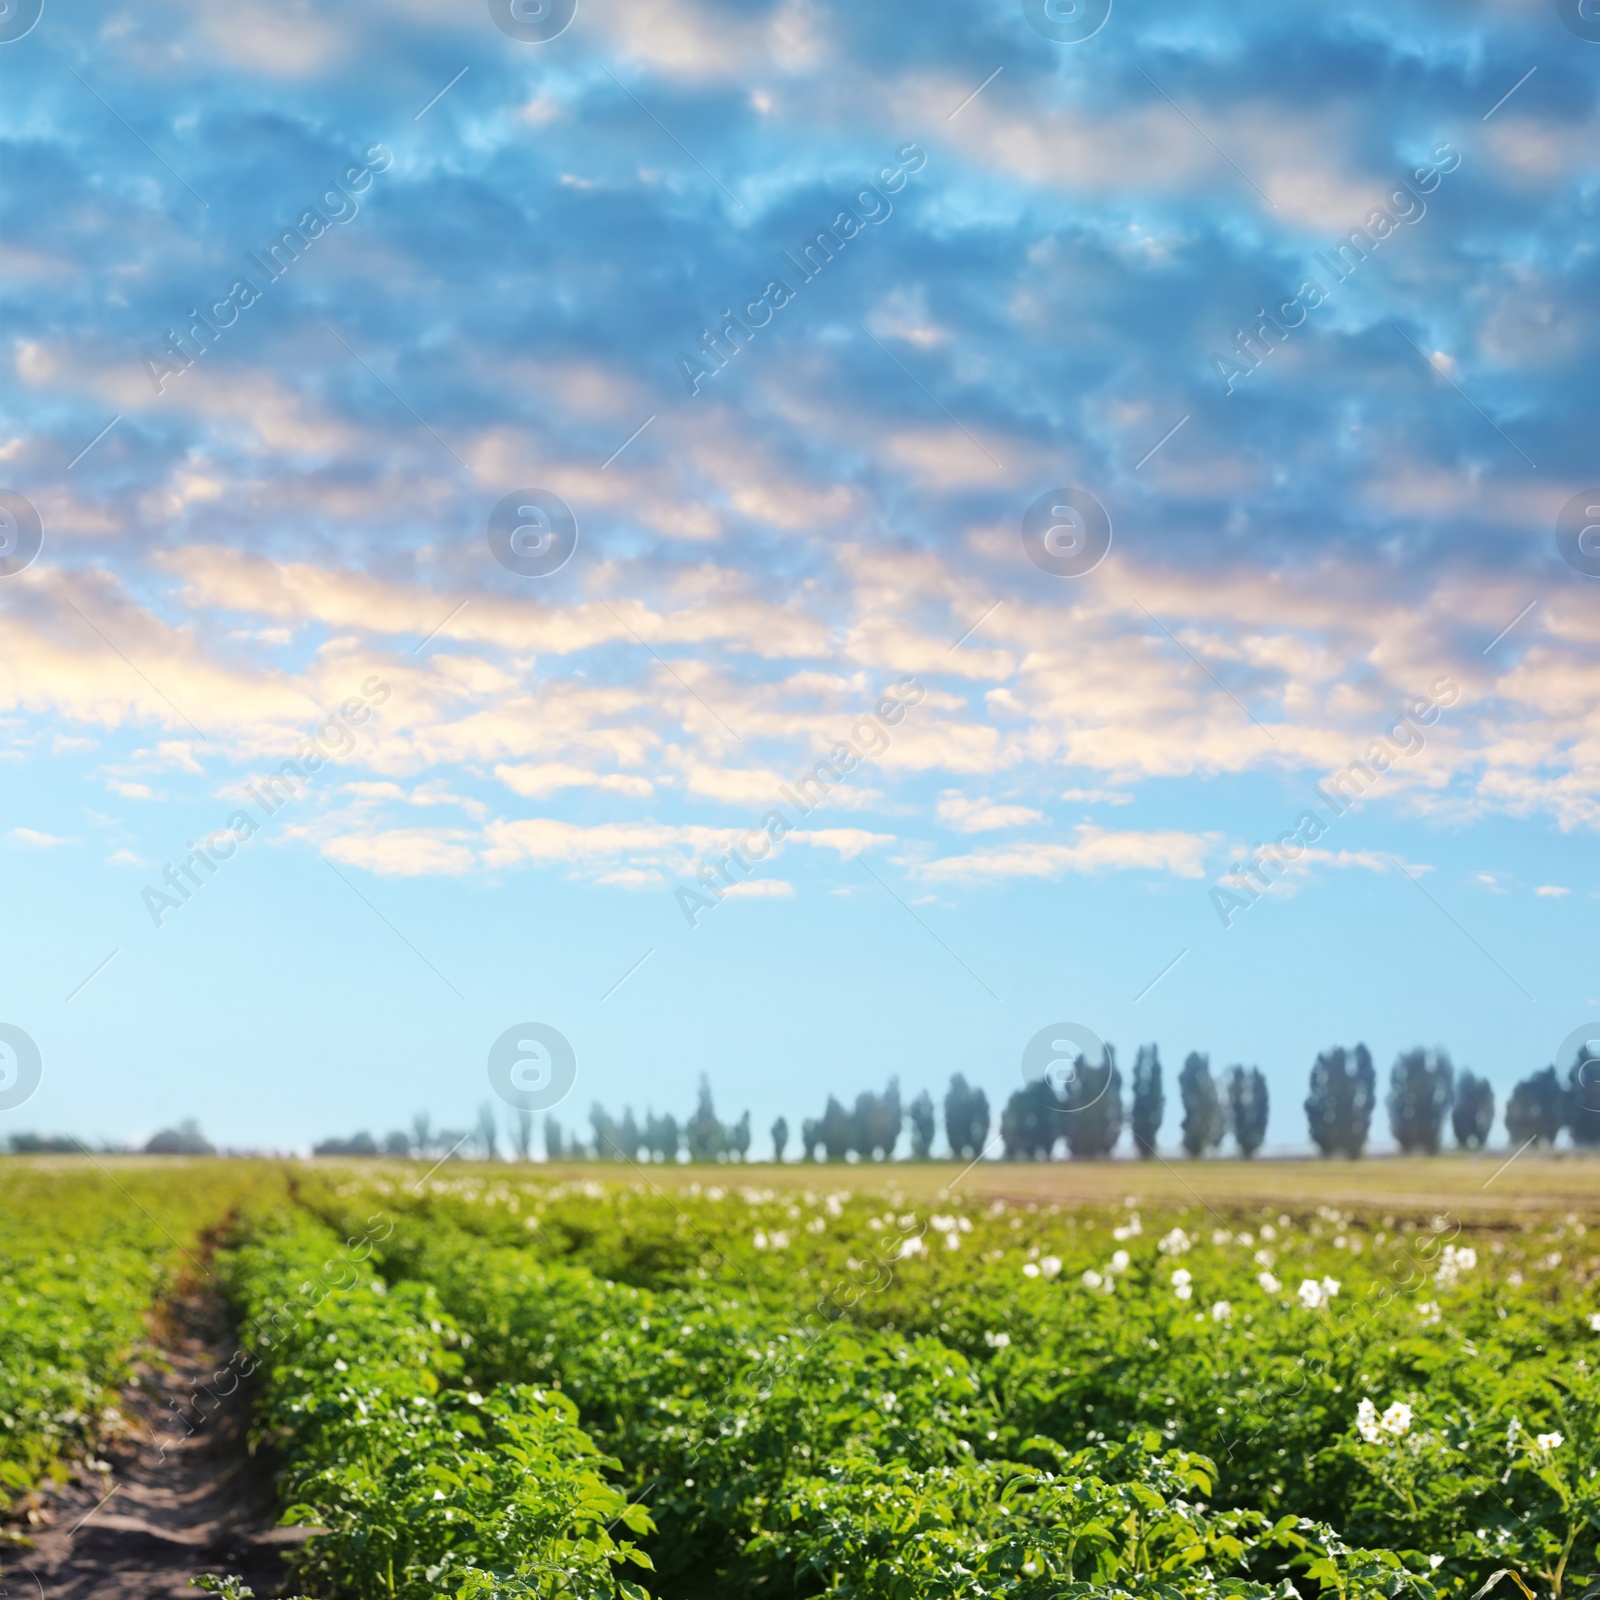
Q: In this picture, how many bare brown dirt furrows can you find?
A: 1